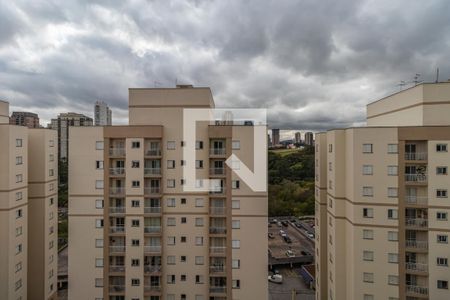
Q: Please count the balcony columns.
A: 4